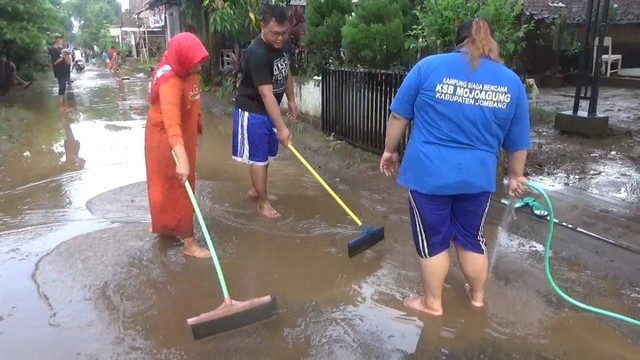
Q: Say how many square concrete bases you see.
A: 1